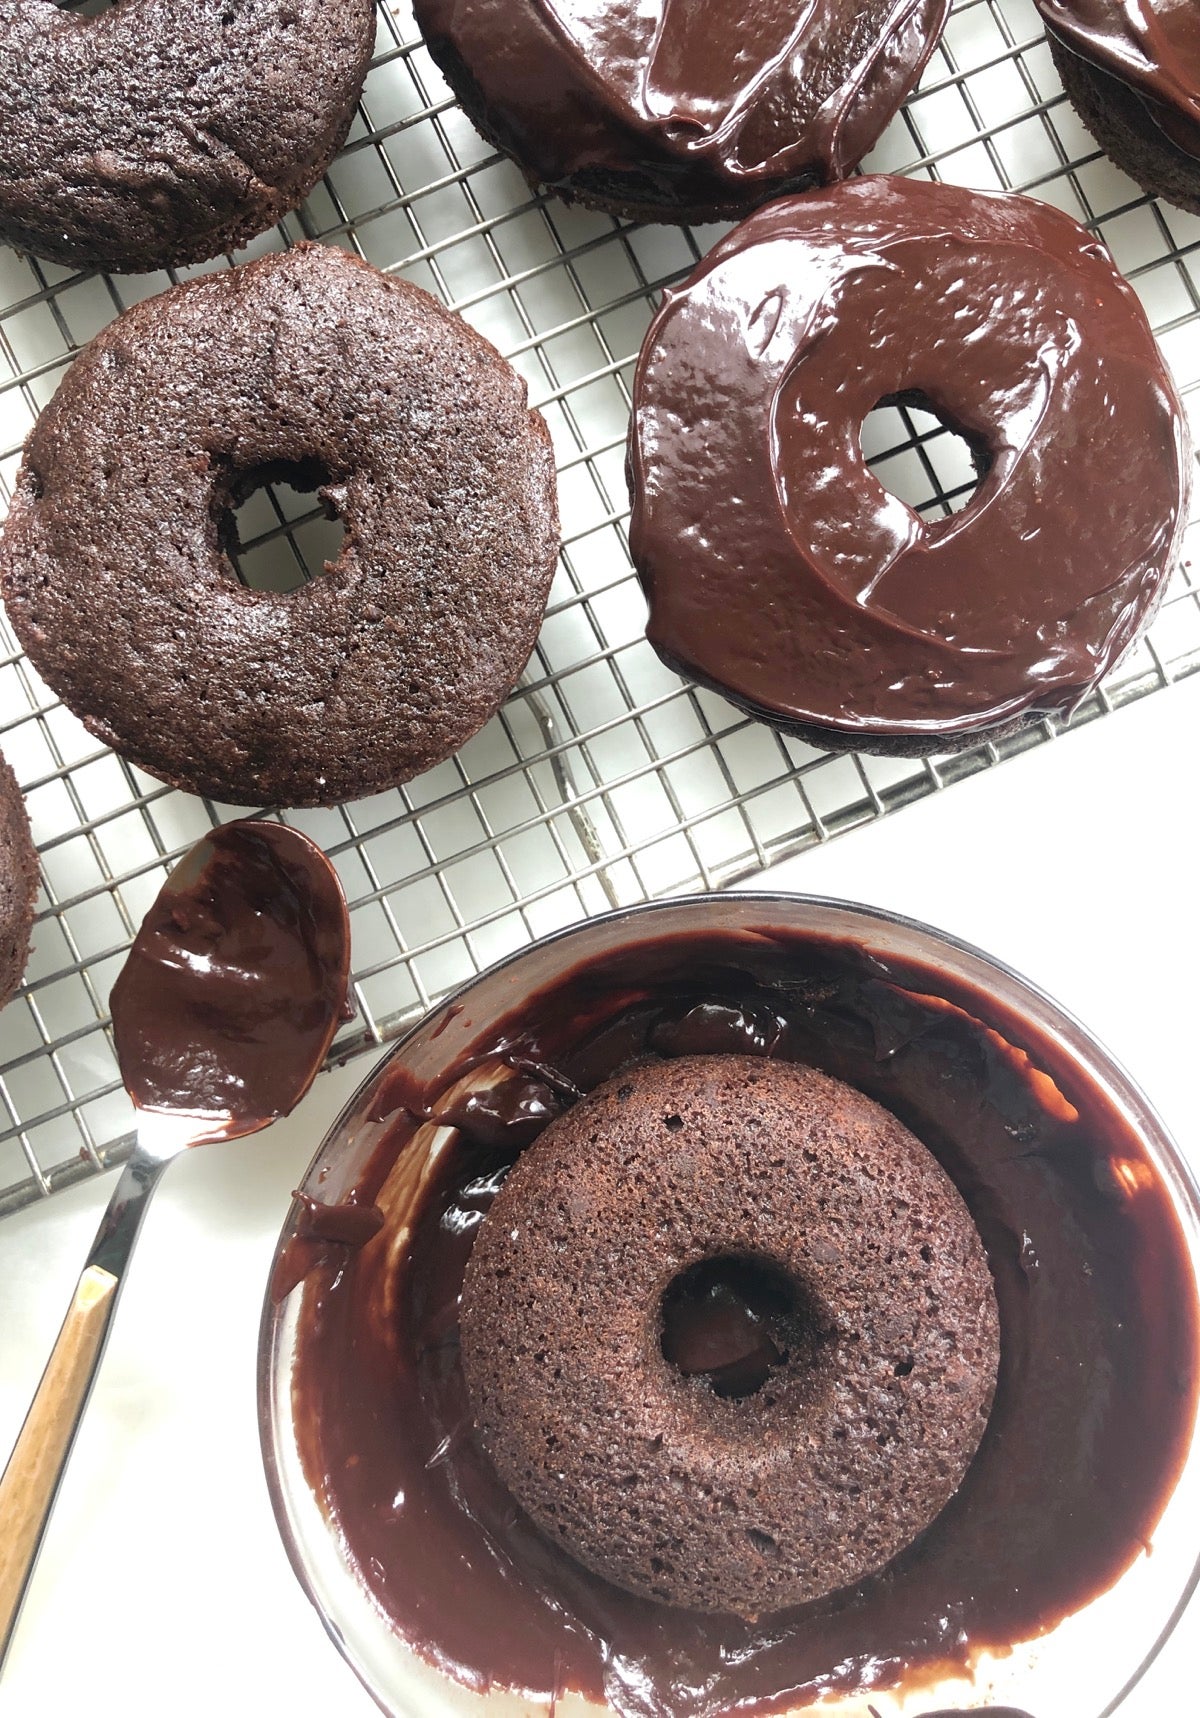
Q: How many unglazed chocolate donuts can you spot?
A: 4